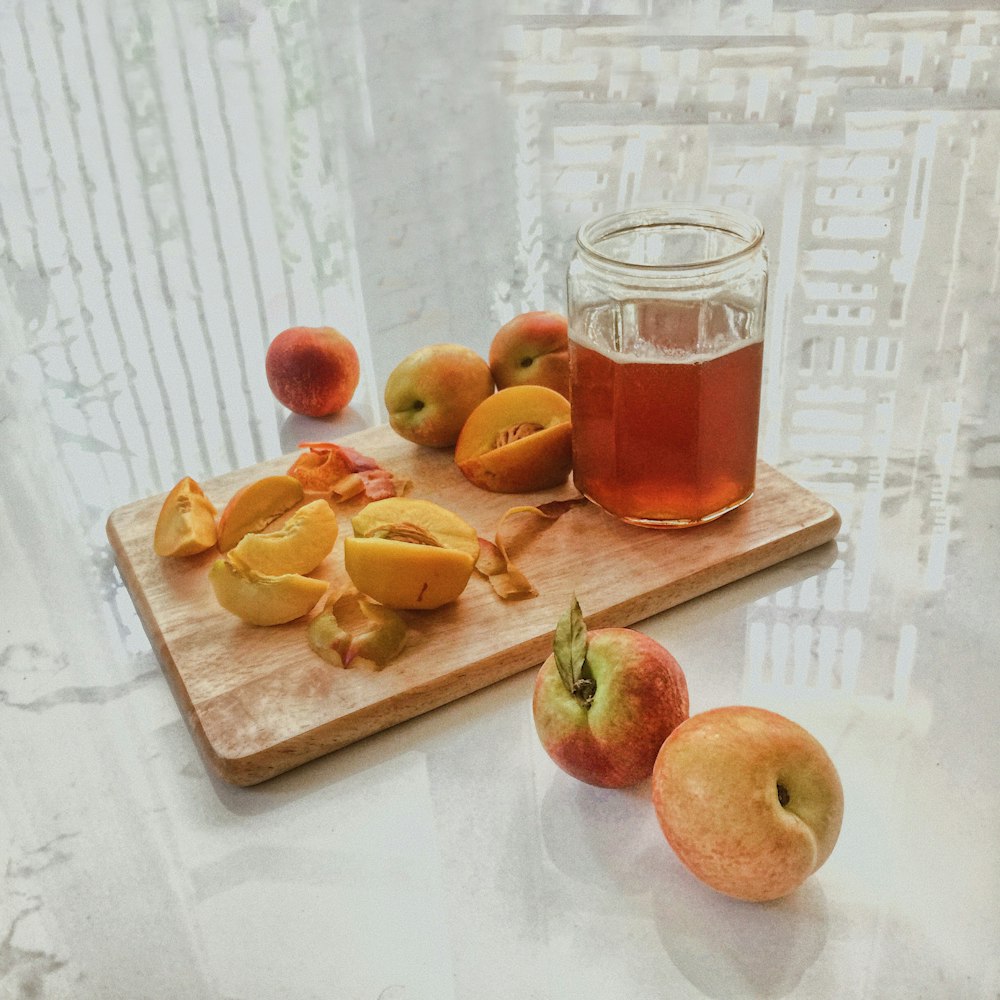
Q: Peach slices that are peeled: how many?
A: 2